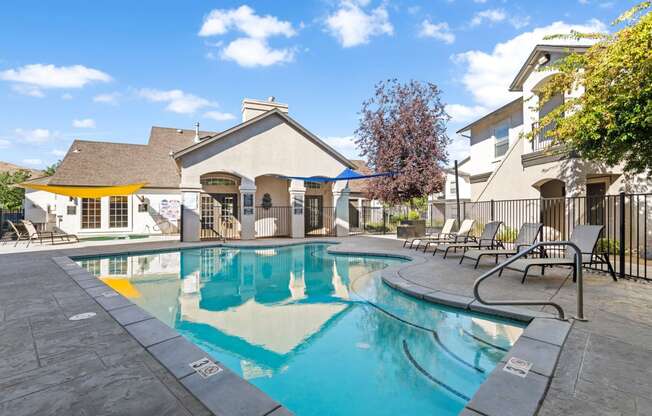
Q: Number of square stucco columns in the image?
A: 4